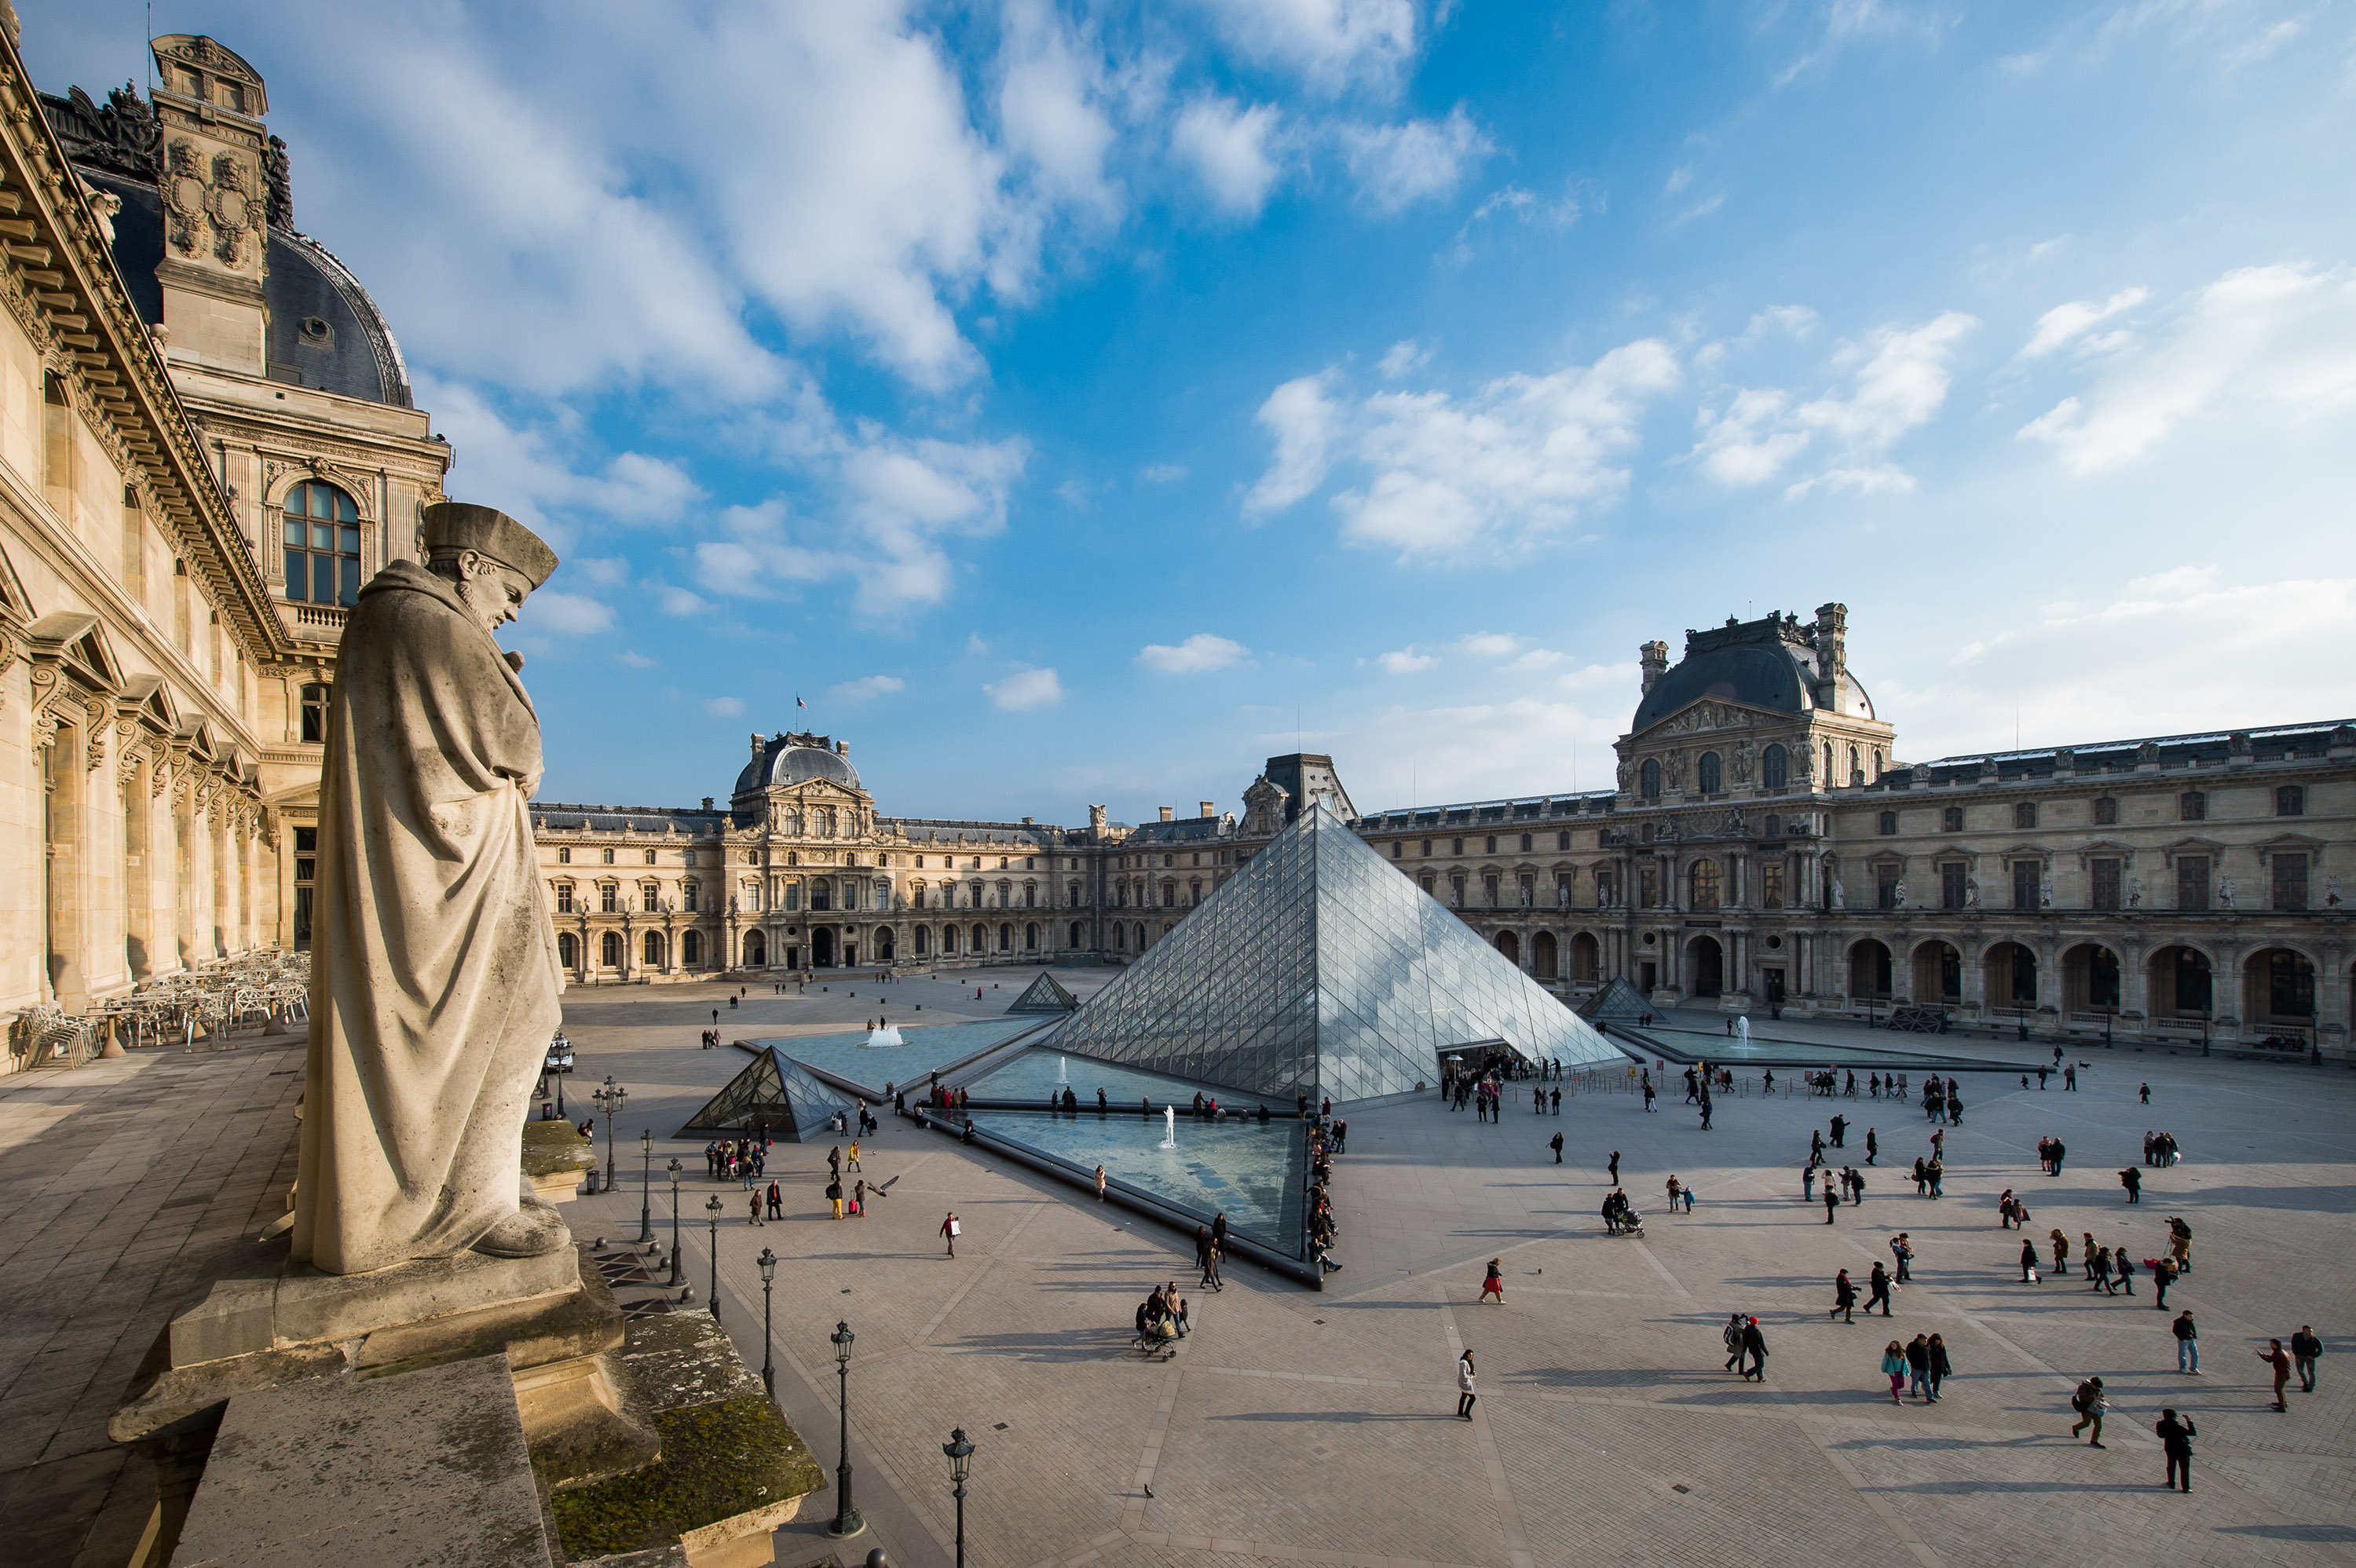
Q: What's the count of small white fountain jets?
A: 4